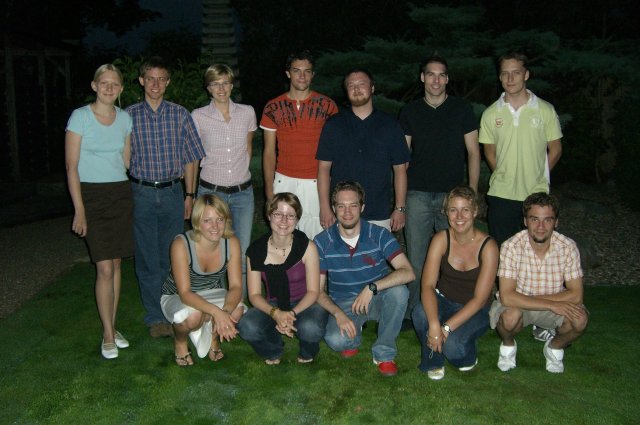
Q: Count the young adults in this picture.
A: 12